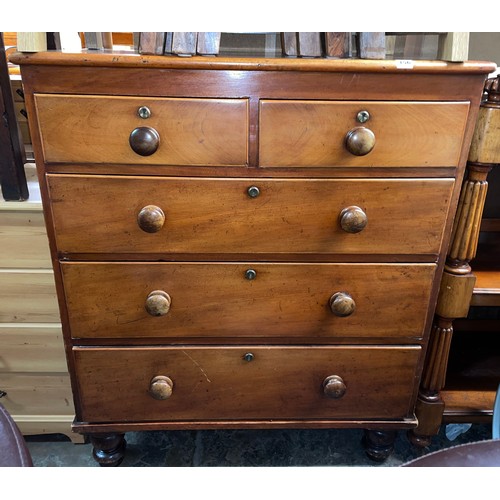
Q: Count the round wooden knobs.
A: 8